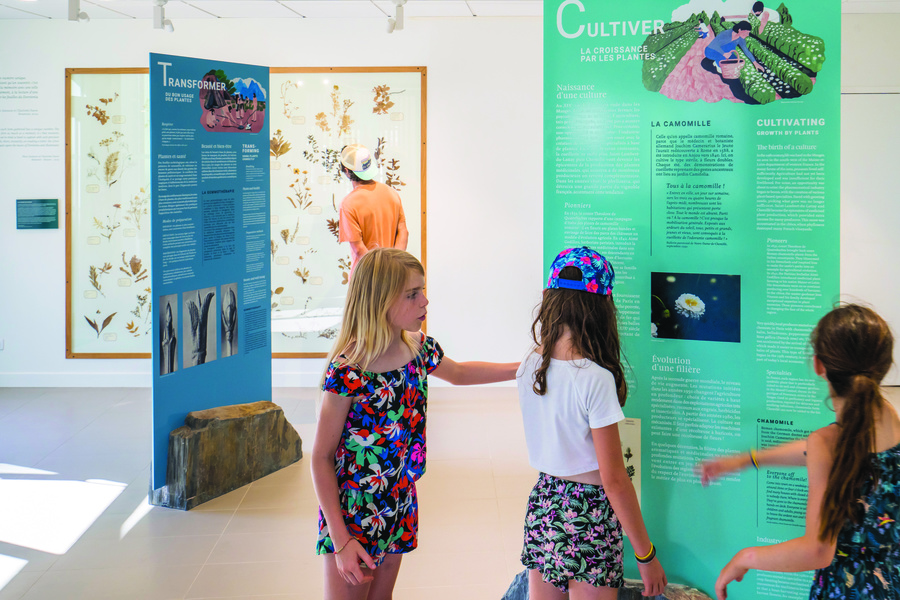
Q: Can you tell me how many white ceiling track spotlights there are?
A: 3